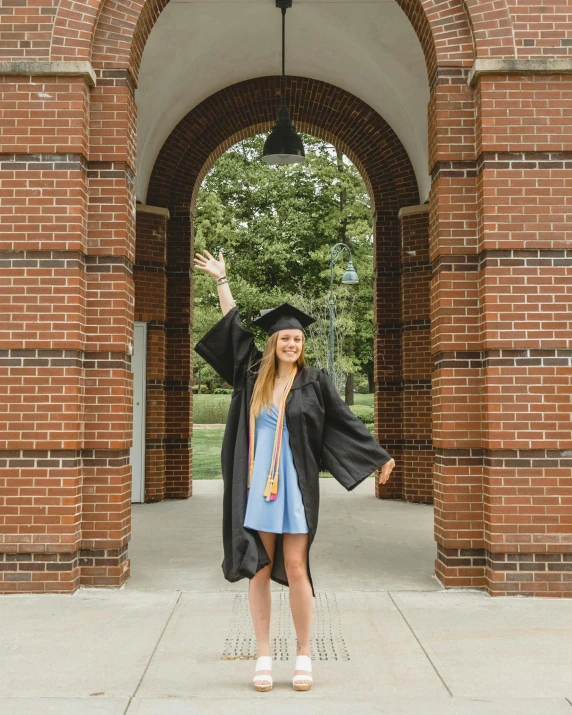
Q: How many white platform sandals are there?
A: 2